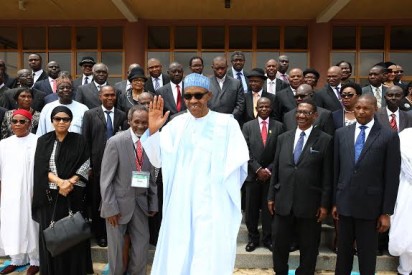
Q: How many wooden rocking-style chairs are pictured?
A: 0